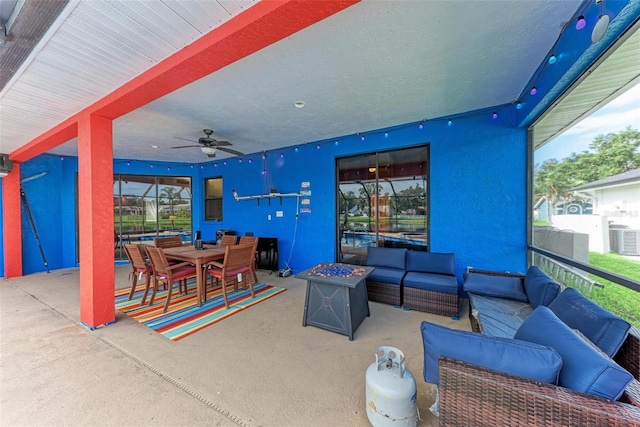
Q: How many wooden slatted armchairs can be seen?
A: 6